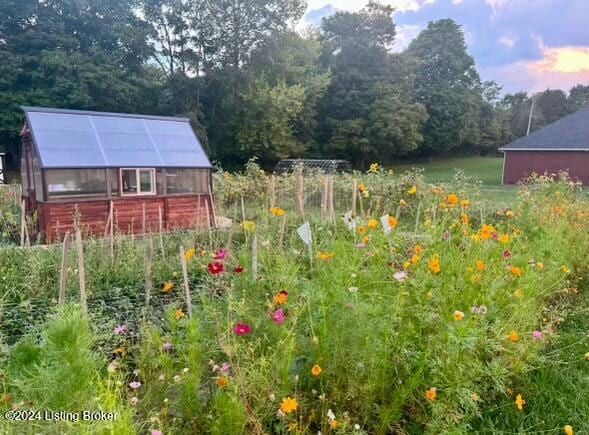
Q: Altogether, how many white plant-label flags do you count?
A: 3